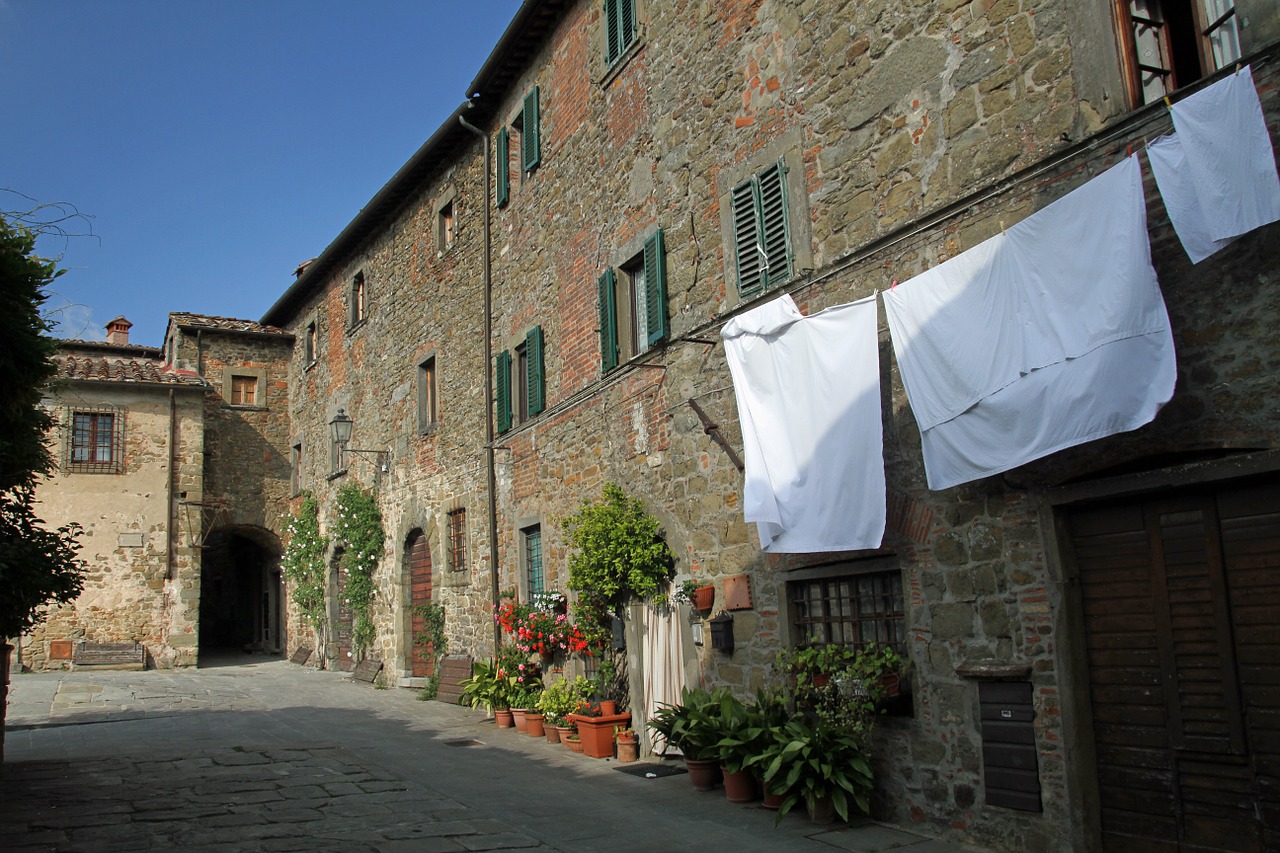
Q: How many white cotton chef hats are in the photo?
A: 0